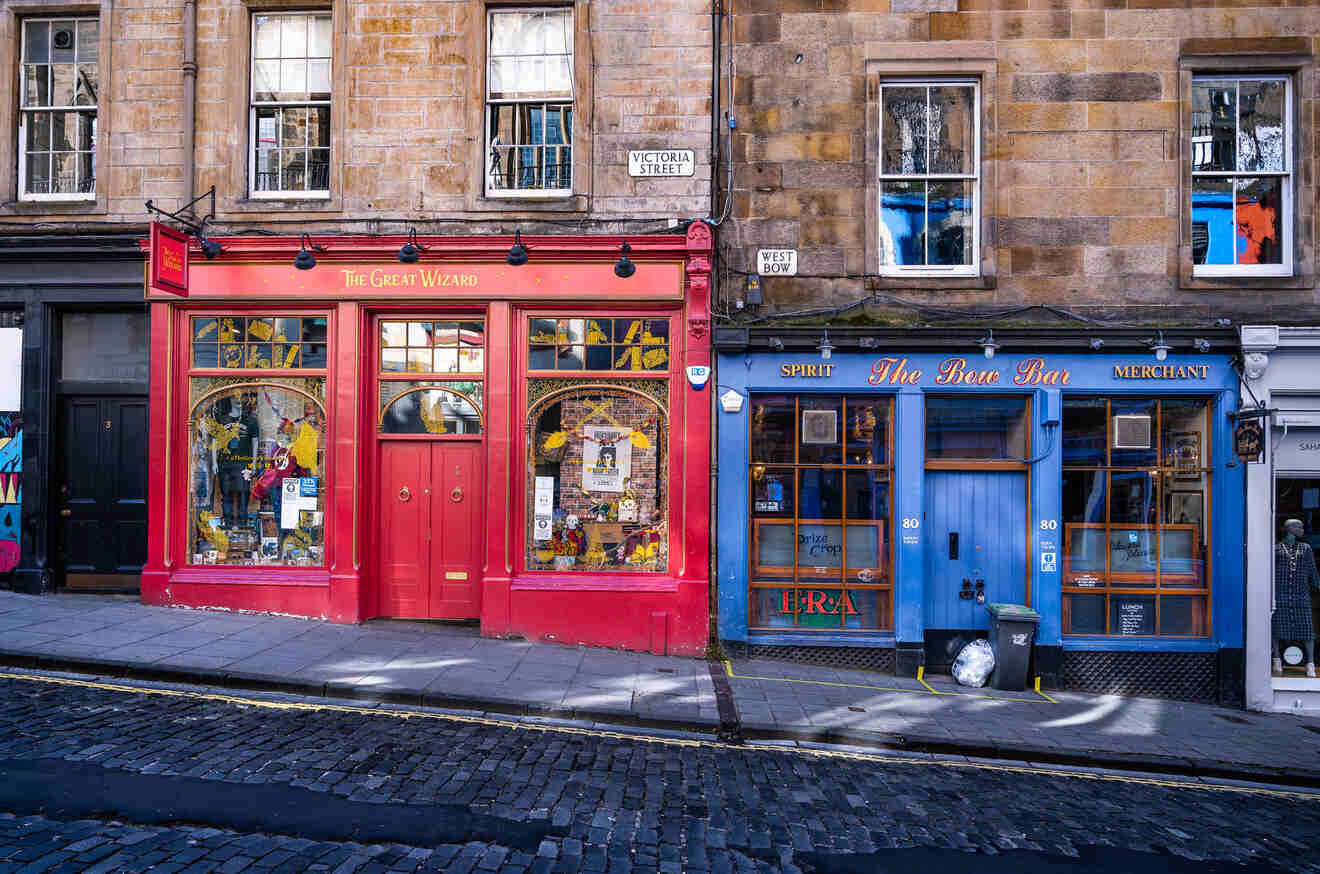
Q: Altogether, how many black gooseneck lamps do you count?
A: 5